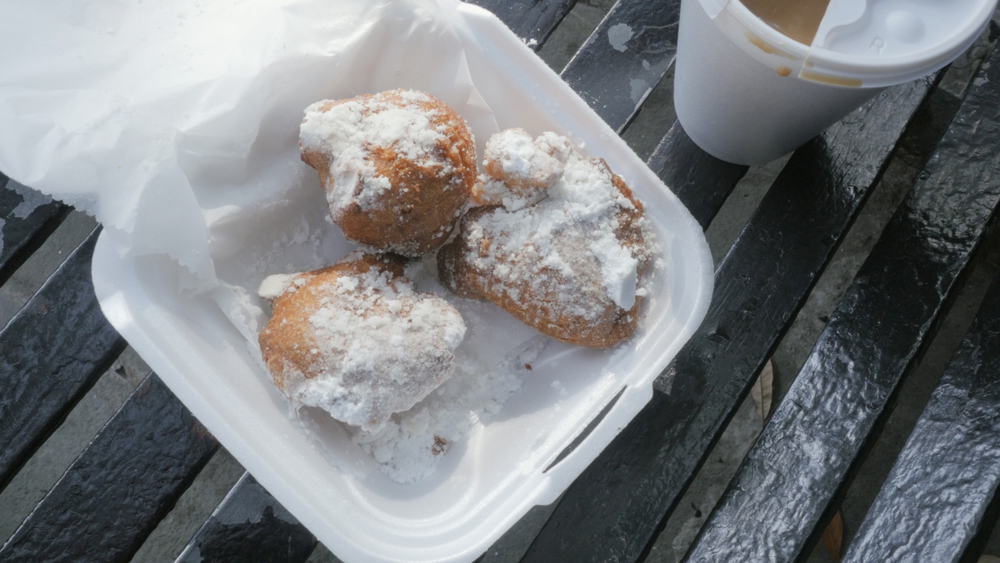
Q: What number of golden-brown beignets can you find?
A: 3